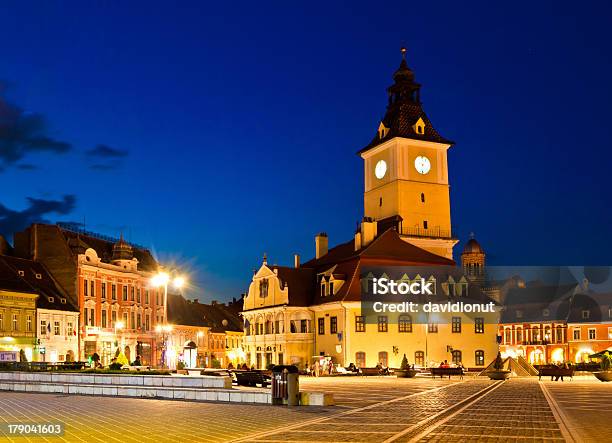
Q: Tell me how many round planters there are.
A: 3